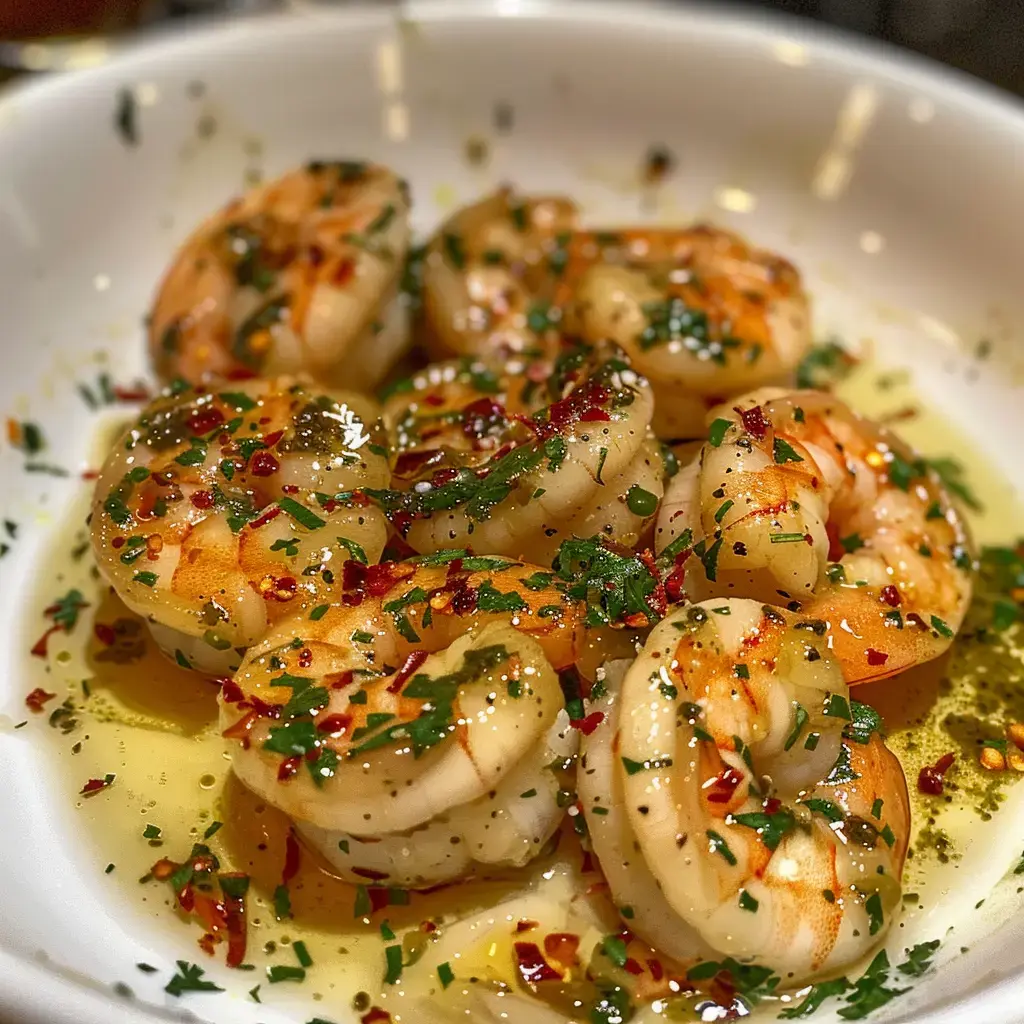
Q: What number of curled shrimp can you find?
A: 8